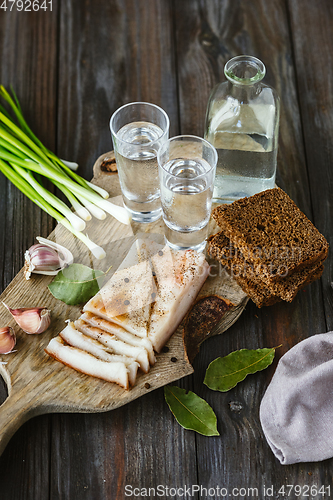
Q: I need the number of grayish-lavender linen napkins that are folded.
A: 1